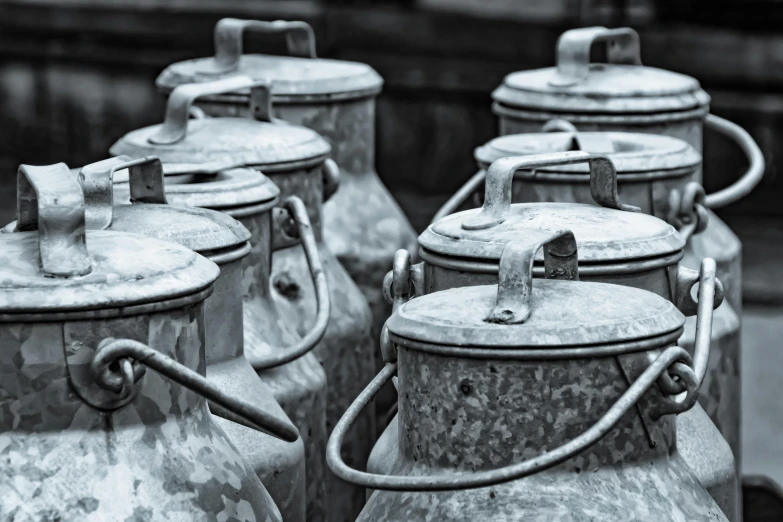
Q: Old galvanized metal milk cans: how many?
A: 9